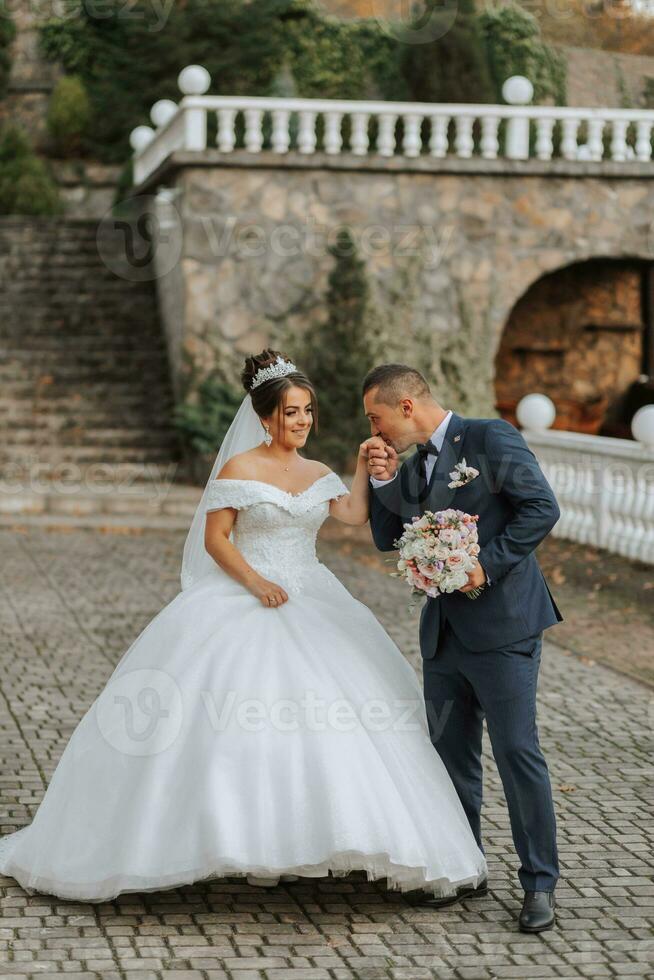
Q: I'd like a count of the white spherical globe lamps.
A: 6